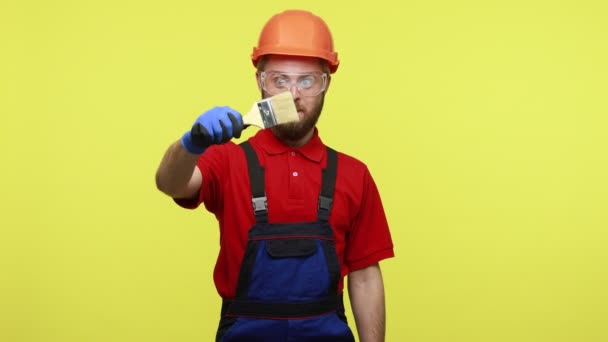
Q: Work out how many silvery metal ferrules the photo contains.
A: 1